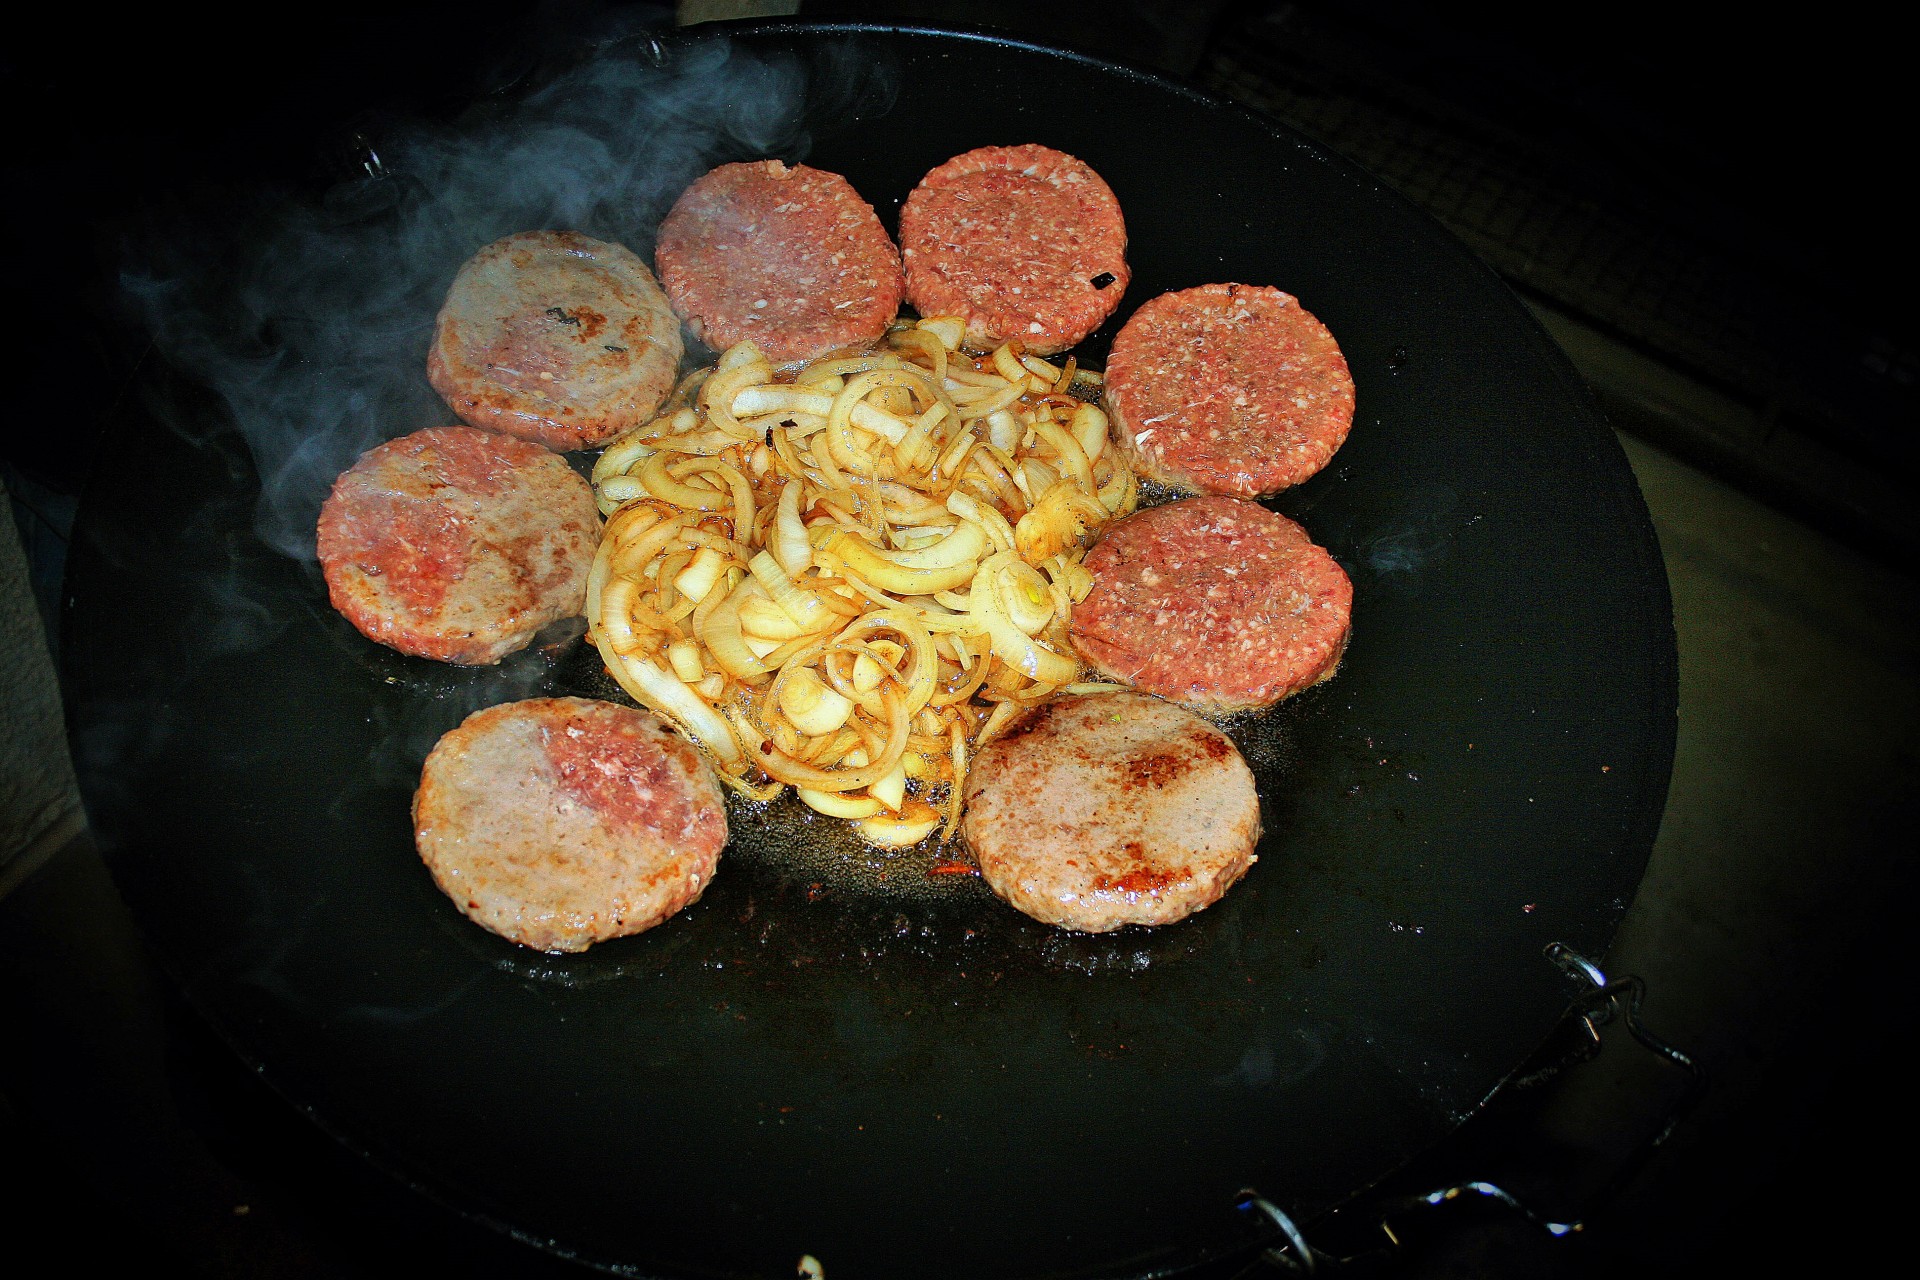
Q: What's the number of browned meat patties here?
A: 4